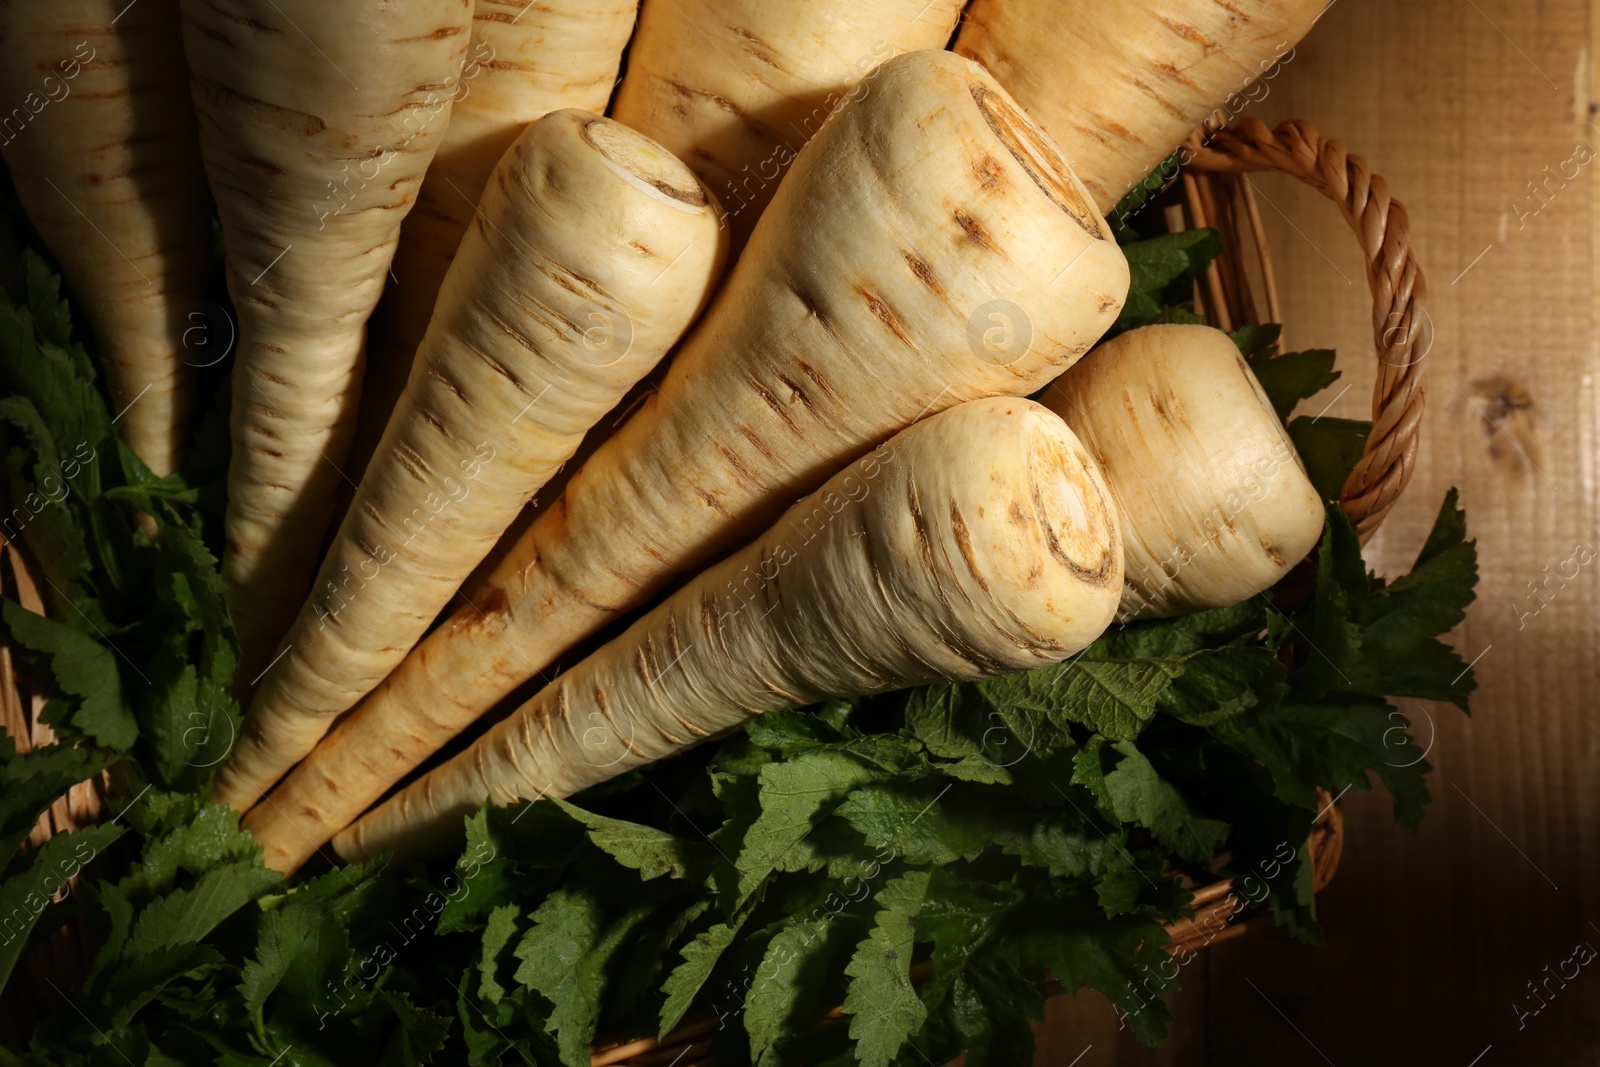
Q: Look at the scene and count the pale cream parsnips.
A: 9